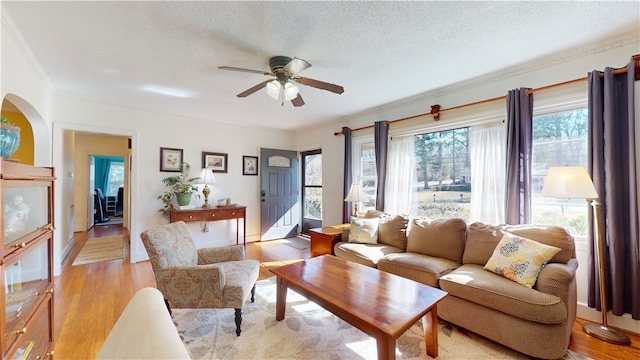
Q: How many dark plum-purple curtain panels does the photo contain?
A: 4